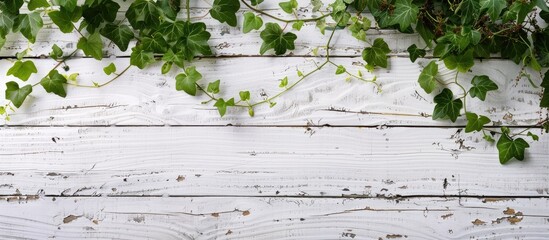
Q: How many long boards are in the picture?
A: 4